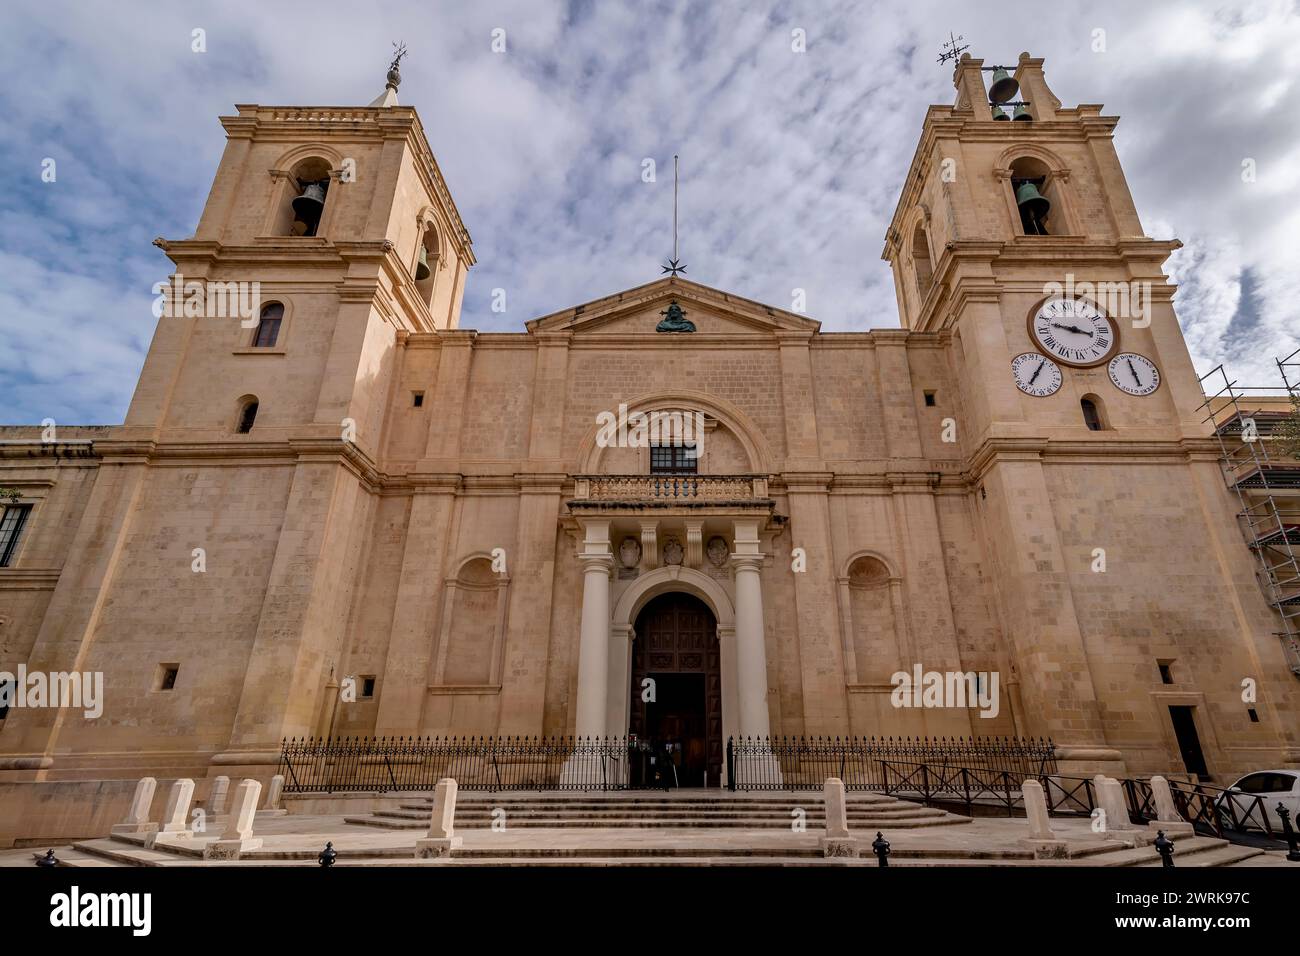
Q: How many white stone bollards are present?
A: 11